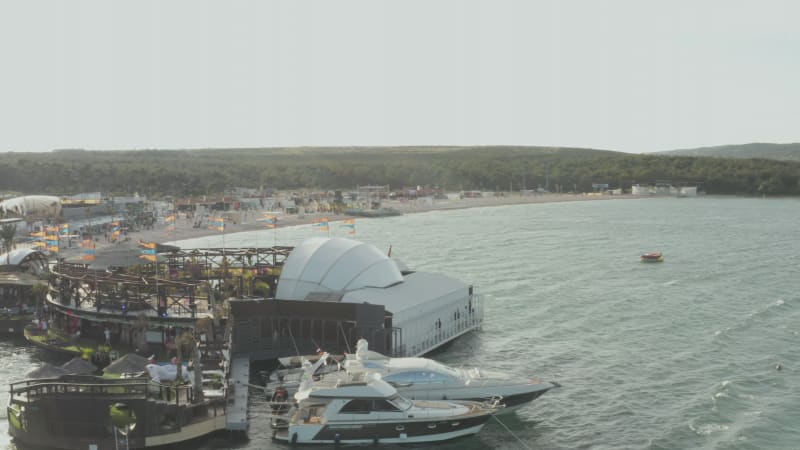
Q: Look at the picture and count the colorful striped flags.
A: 12